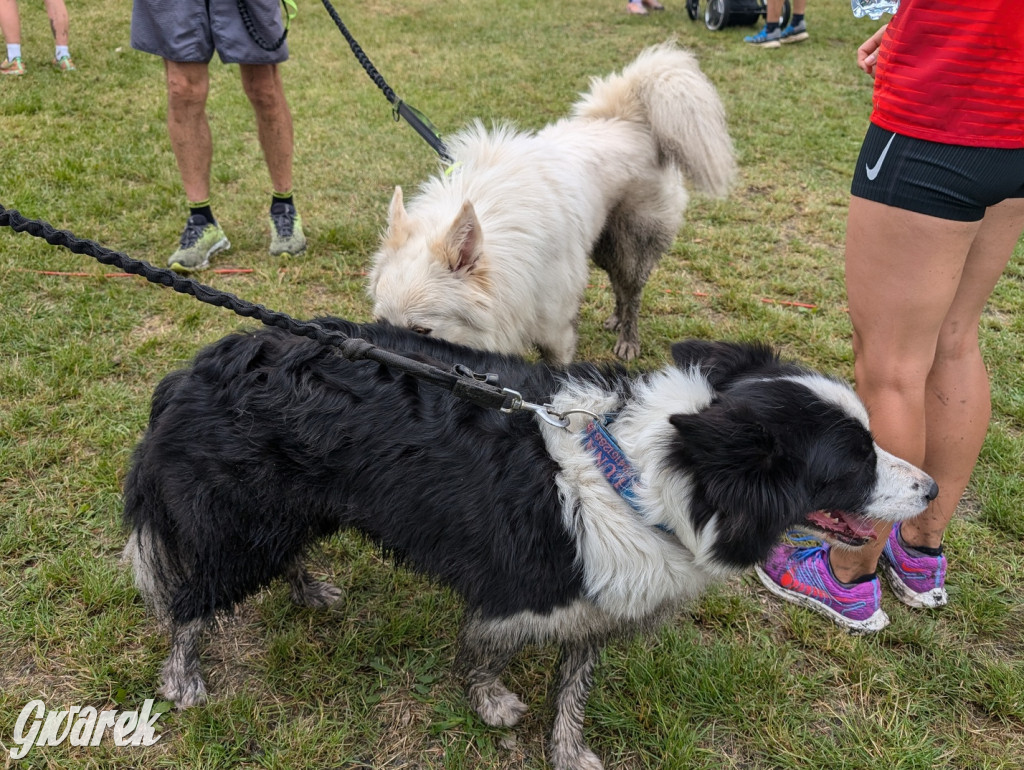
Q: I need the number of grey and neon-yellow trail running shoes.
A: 2